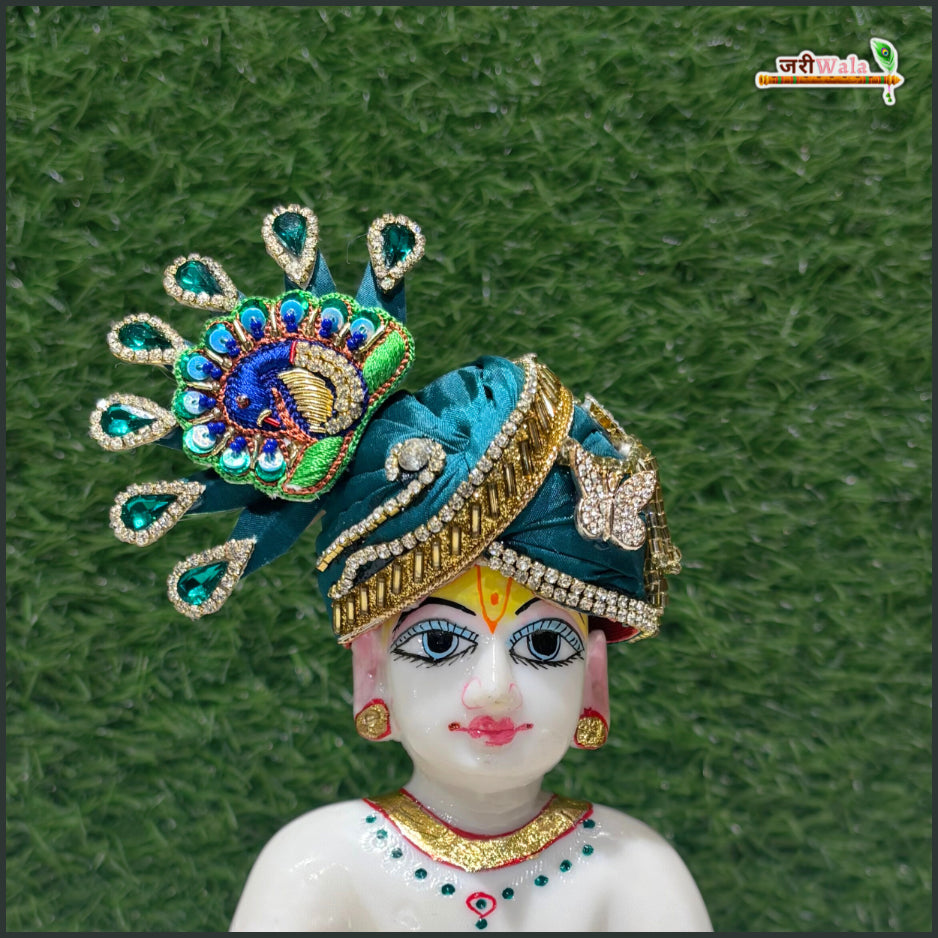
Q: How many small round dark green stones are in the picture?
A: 12